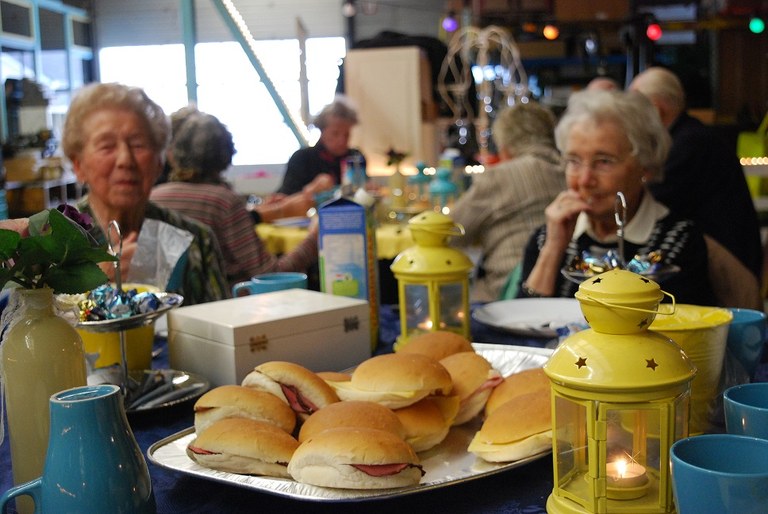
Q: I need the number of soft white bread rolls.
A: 12